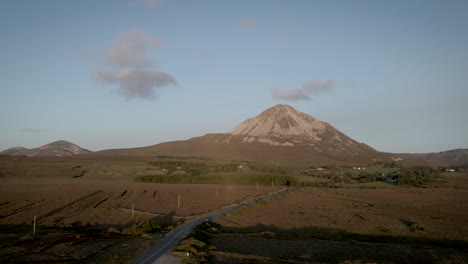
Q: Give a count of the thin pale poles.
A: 6